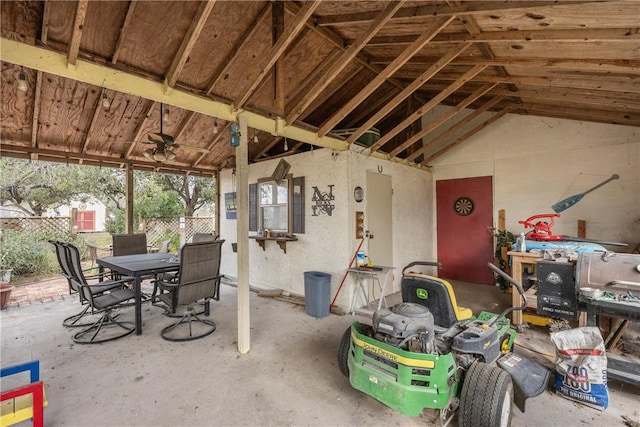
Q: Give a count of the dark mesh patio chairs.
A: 5